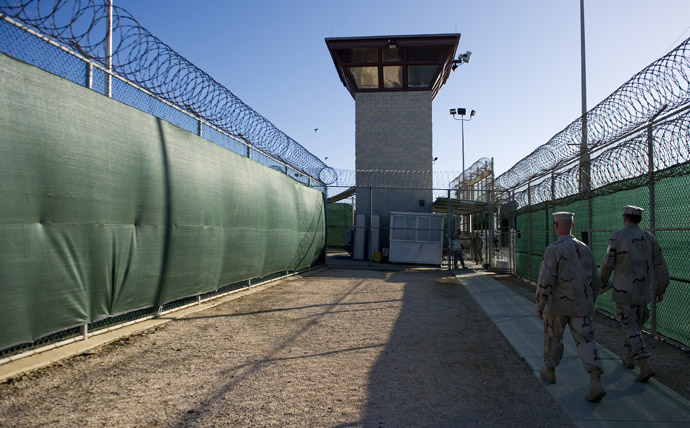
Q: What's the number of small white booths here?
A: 1